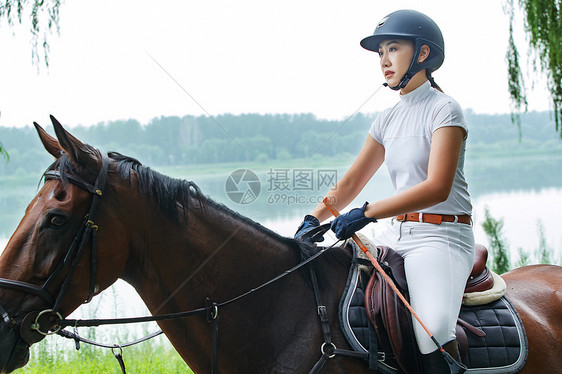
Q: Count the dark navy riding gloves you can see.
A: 2